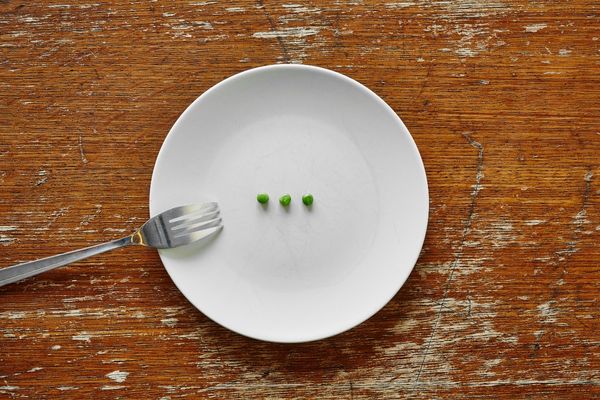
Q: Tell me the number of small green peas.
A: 3